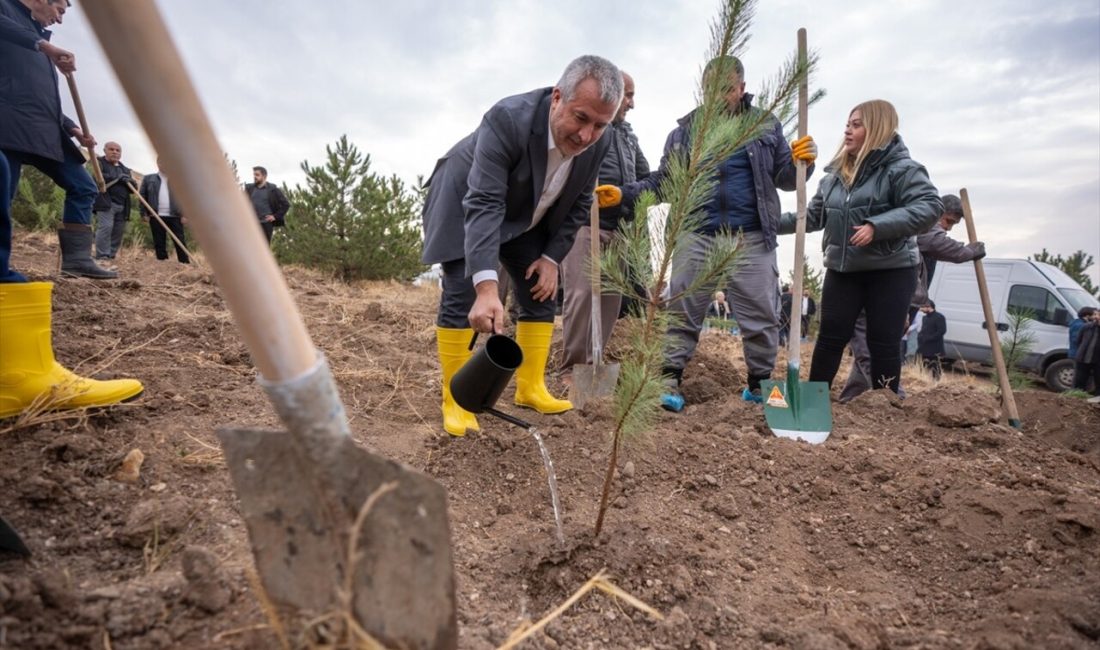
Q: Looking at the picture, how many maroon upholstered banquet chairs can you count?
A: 0